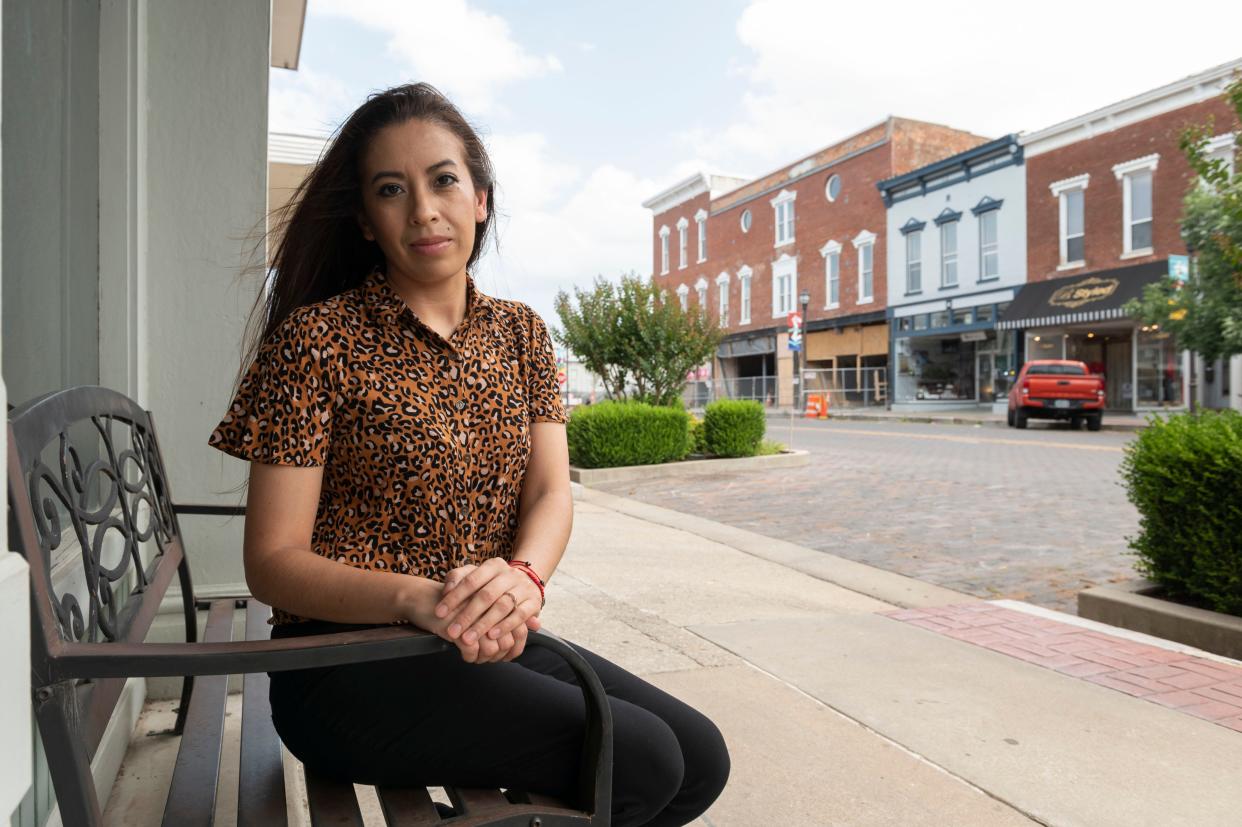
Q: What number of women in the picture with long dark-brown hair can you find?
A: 1